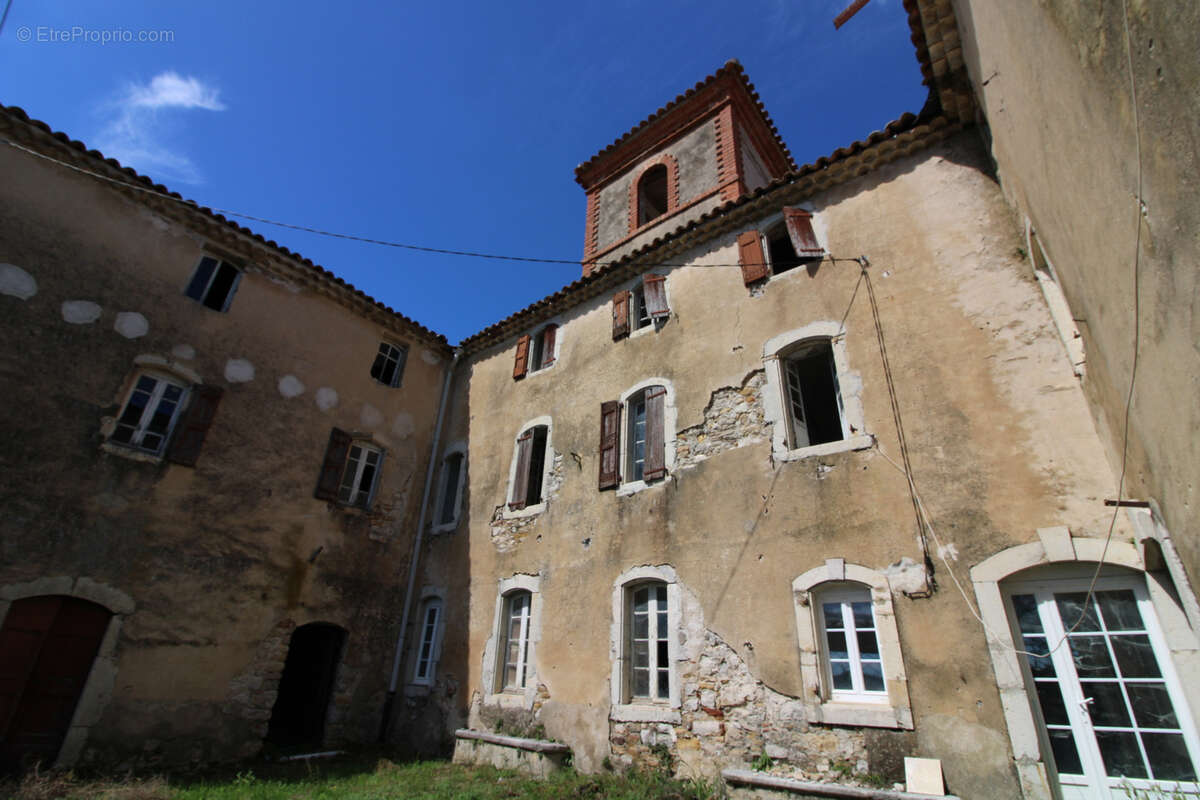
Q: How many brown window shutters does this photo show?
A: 11